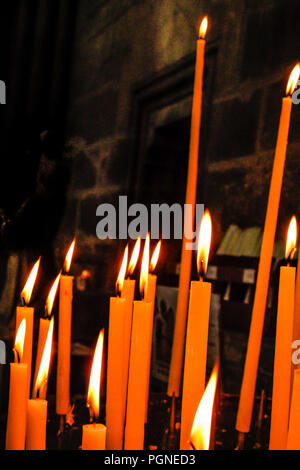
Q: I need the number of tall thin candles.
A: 2